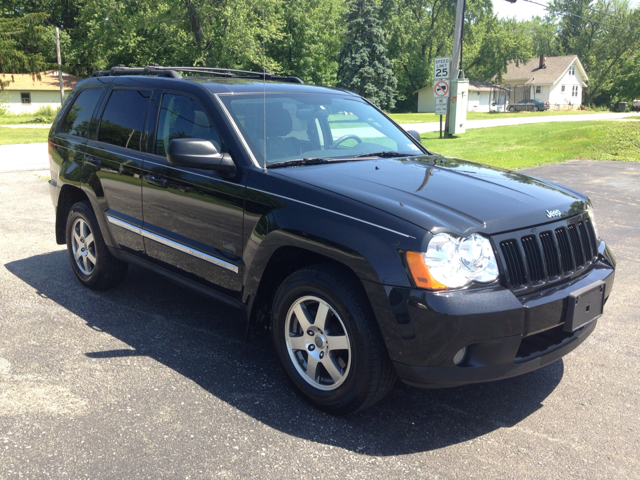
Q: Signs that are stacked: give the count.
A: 3